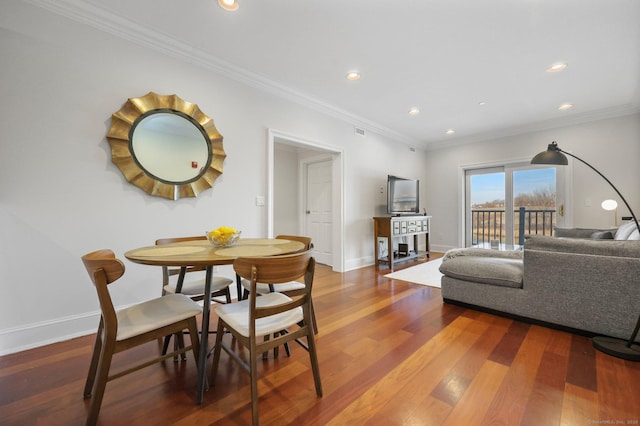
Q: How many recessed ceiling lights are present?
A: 6